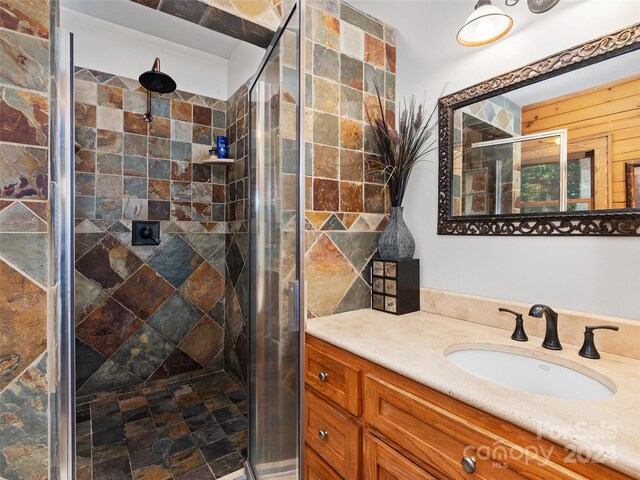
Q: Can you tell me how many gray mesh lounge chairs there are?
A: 0